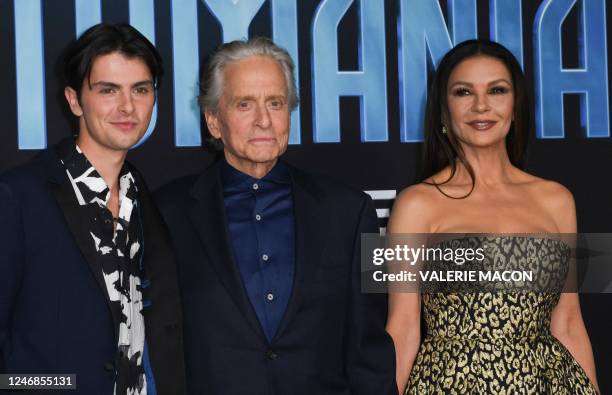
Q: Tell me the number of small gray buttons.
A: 4